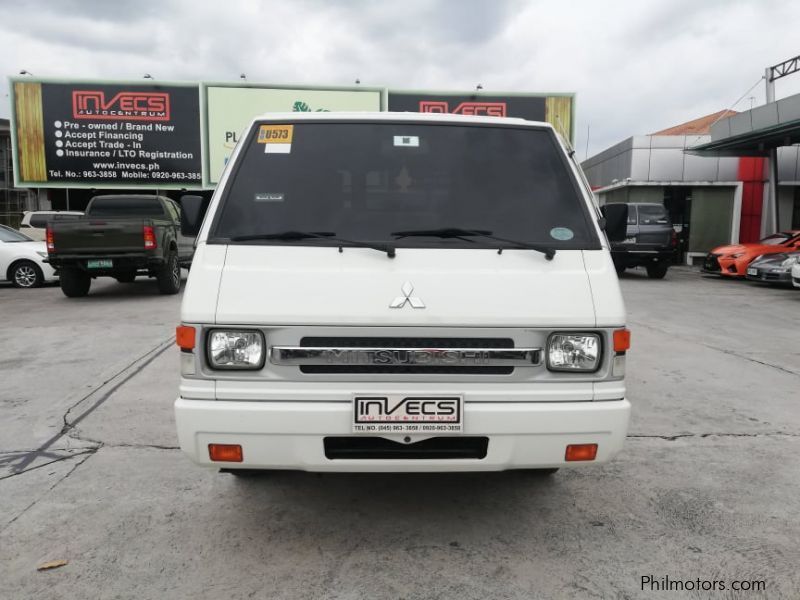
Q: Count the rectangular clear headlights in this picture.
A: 2